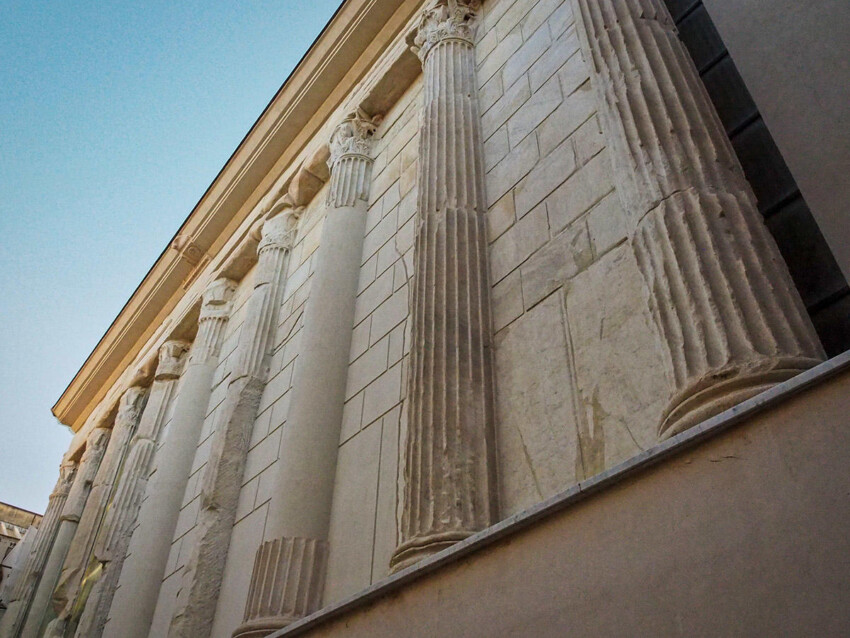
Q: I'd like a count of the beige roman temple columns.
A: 9